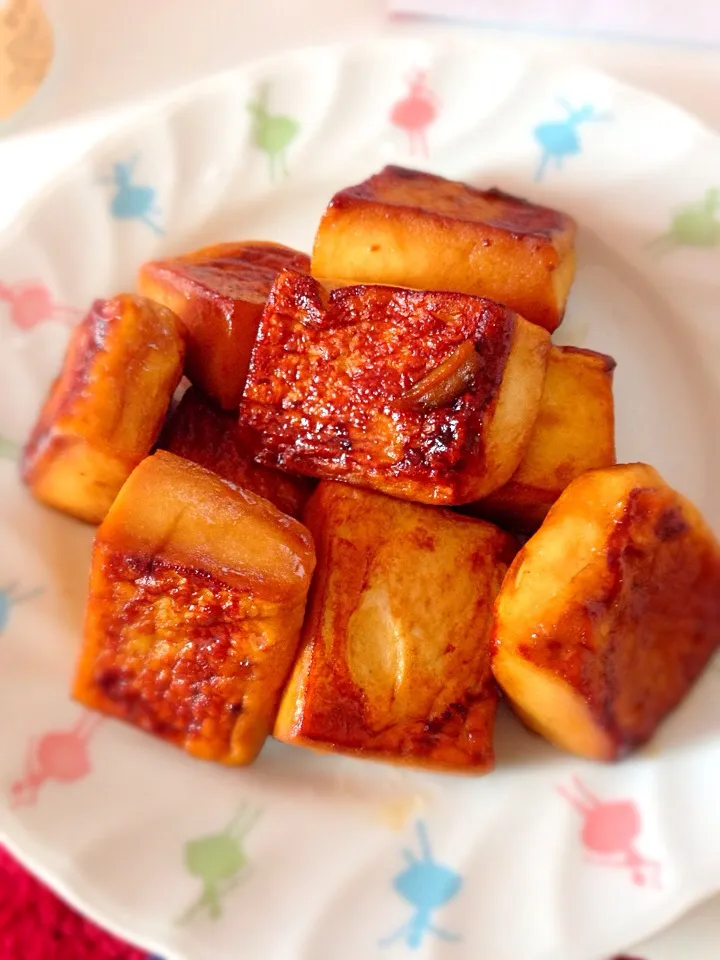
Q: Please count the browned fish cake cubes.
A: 9